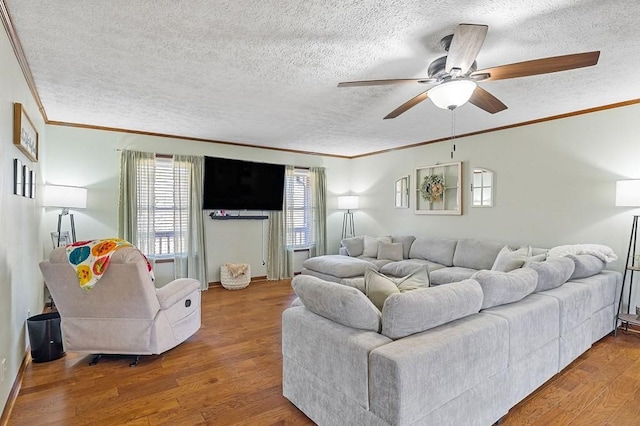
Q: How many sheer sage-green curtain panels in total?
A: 4